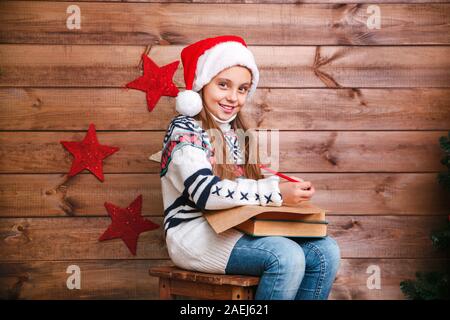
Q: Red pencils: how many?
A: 1